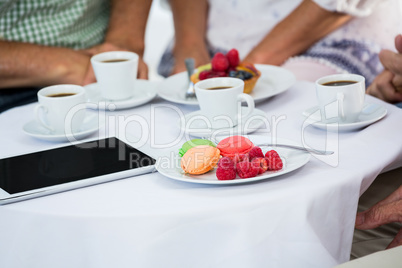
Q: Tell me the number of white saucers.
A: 4